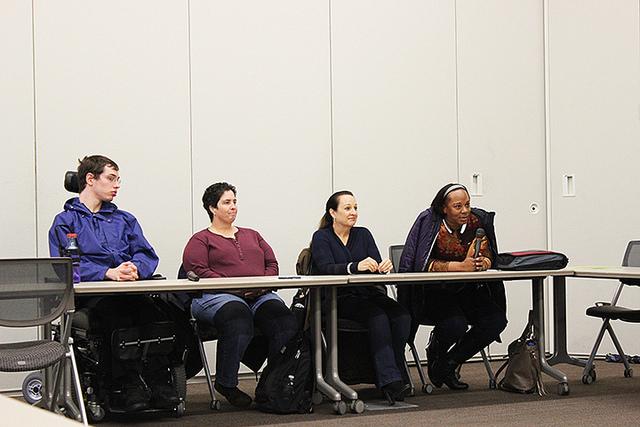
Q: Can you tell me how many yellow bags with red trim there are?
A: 0